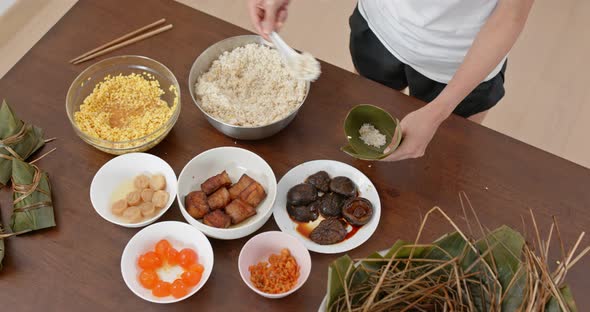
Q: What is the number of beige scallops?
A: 8